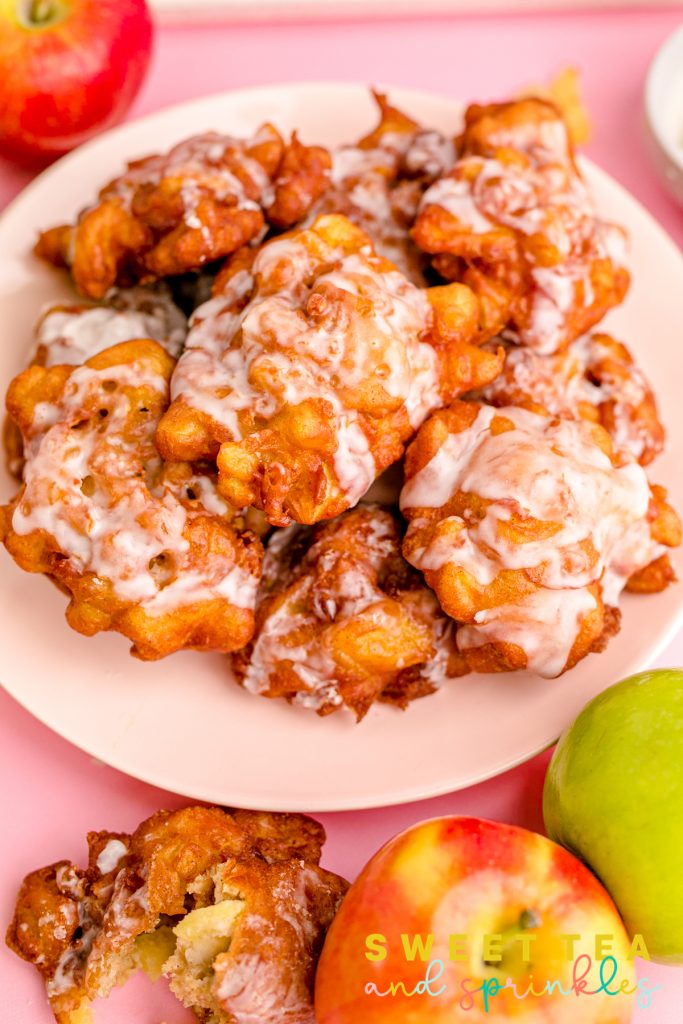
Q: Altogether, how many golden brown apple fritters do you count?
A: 10